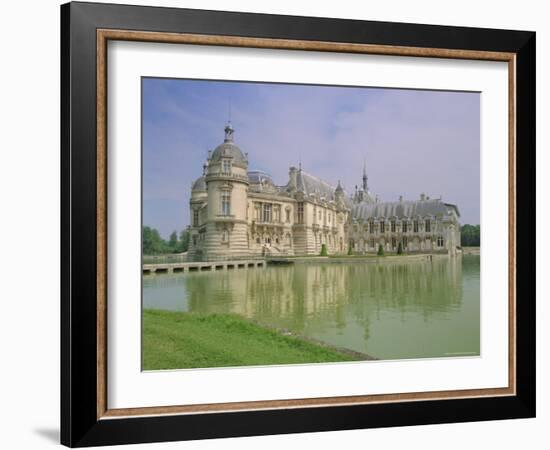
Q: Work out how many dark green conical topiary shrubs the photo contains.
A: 4